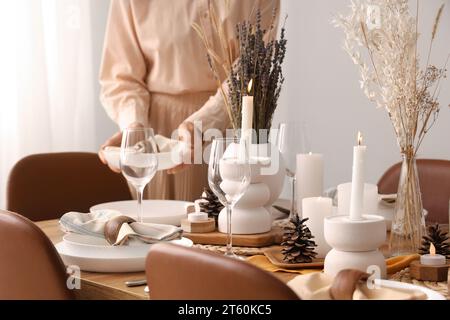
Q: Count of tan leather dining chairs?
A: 4